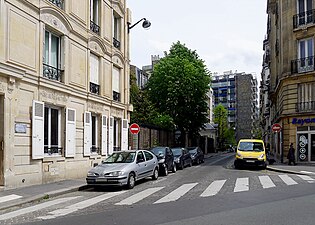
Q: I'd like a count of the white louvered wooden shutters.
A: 6